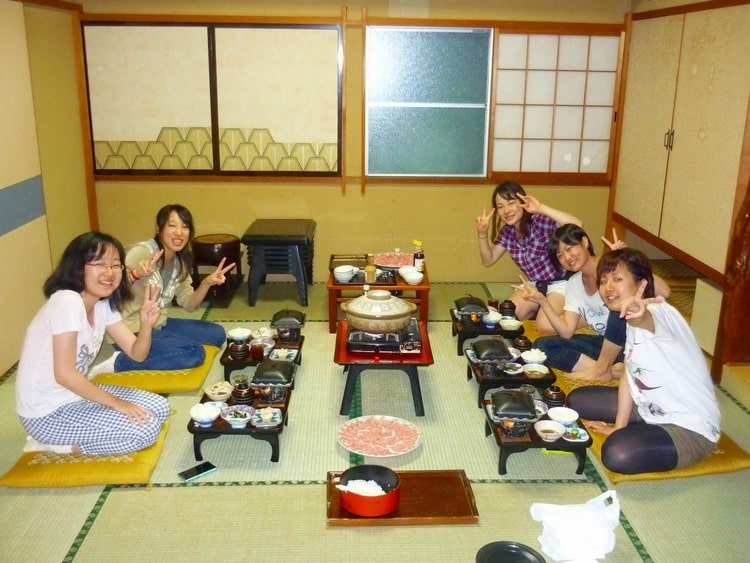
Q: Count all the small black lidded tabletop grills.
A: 5